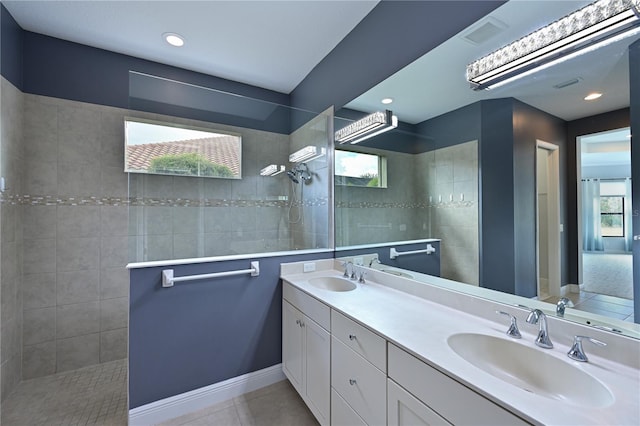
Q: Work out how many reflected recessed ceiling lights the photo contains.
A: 2